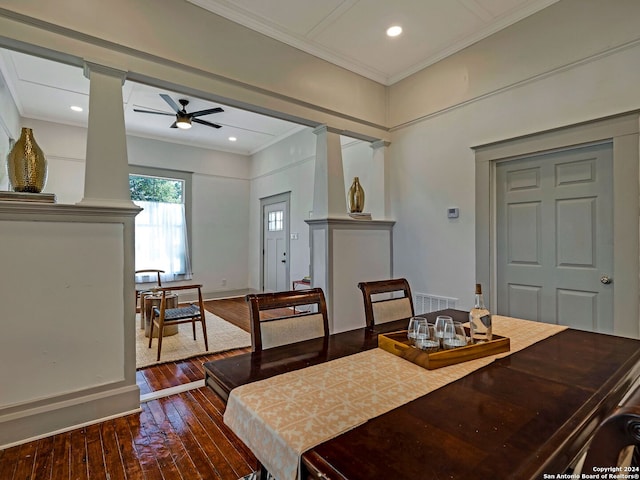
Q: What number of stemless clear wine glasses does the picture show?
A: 4